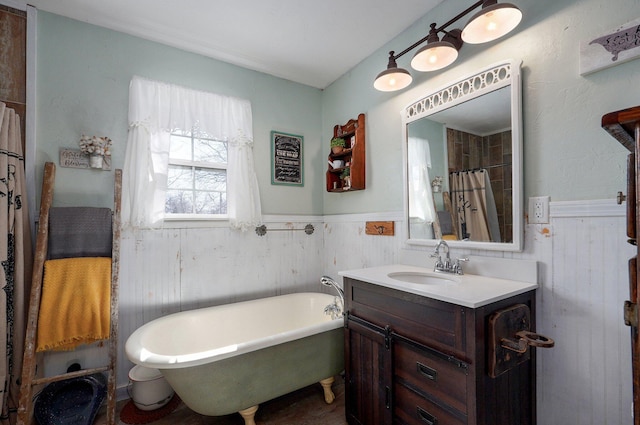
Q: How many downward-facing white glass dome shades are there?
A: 3